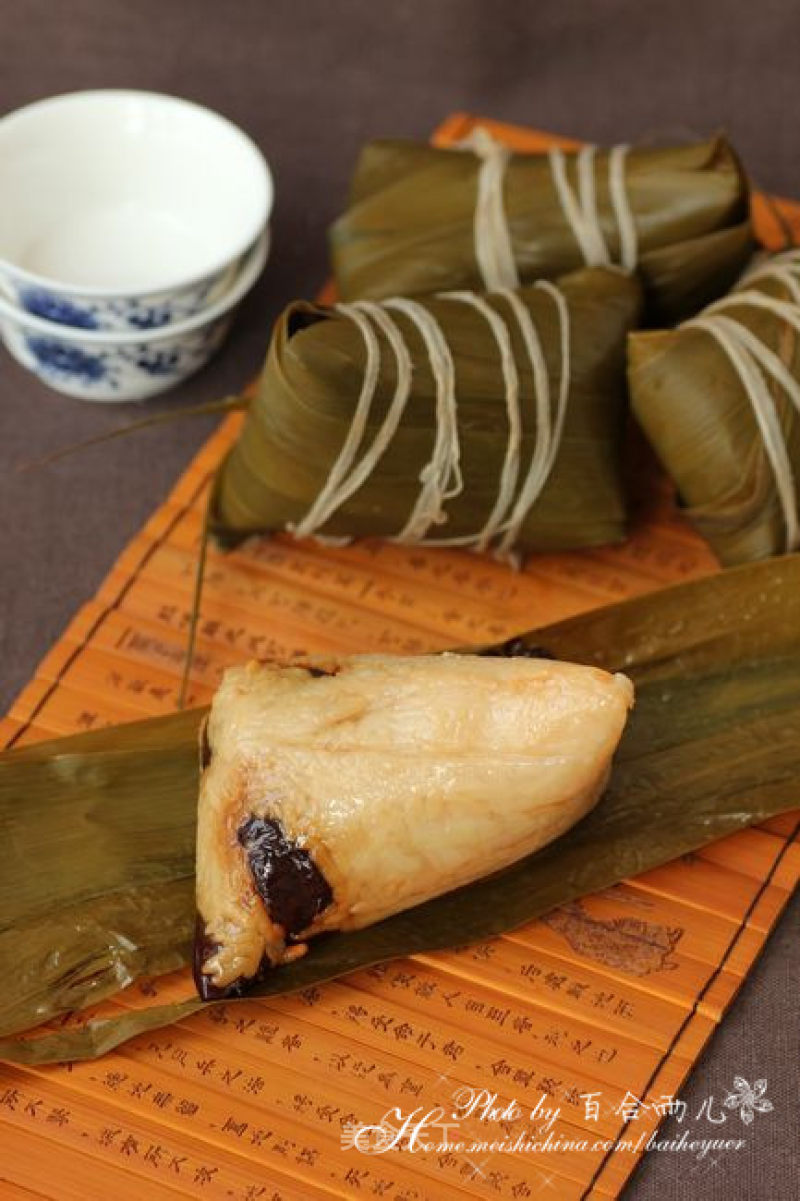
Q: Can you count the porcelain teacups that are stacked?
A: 2